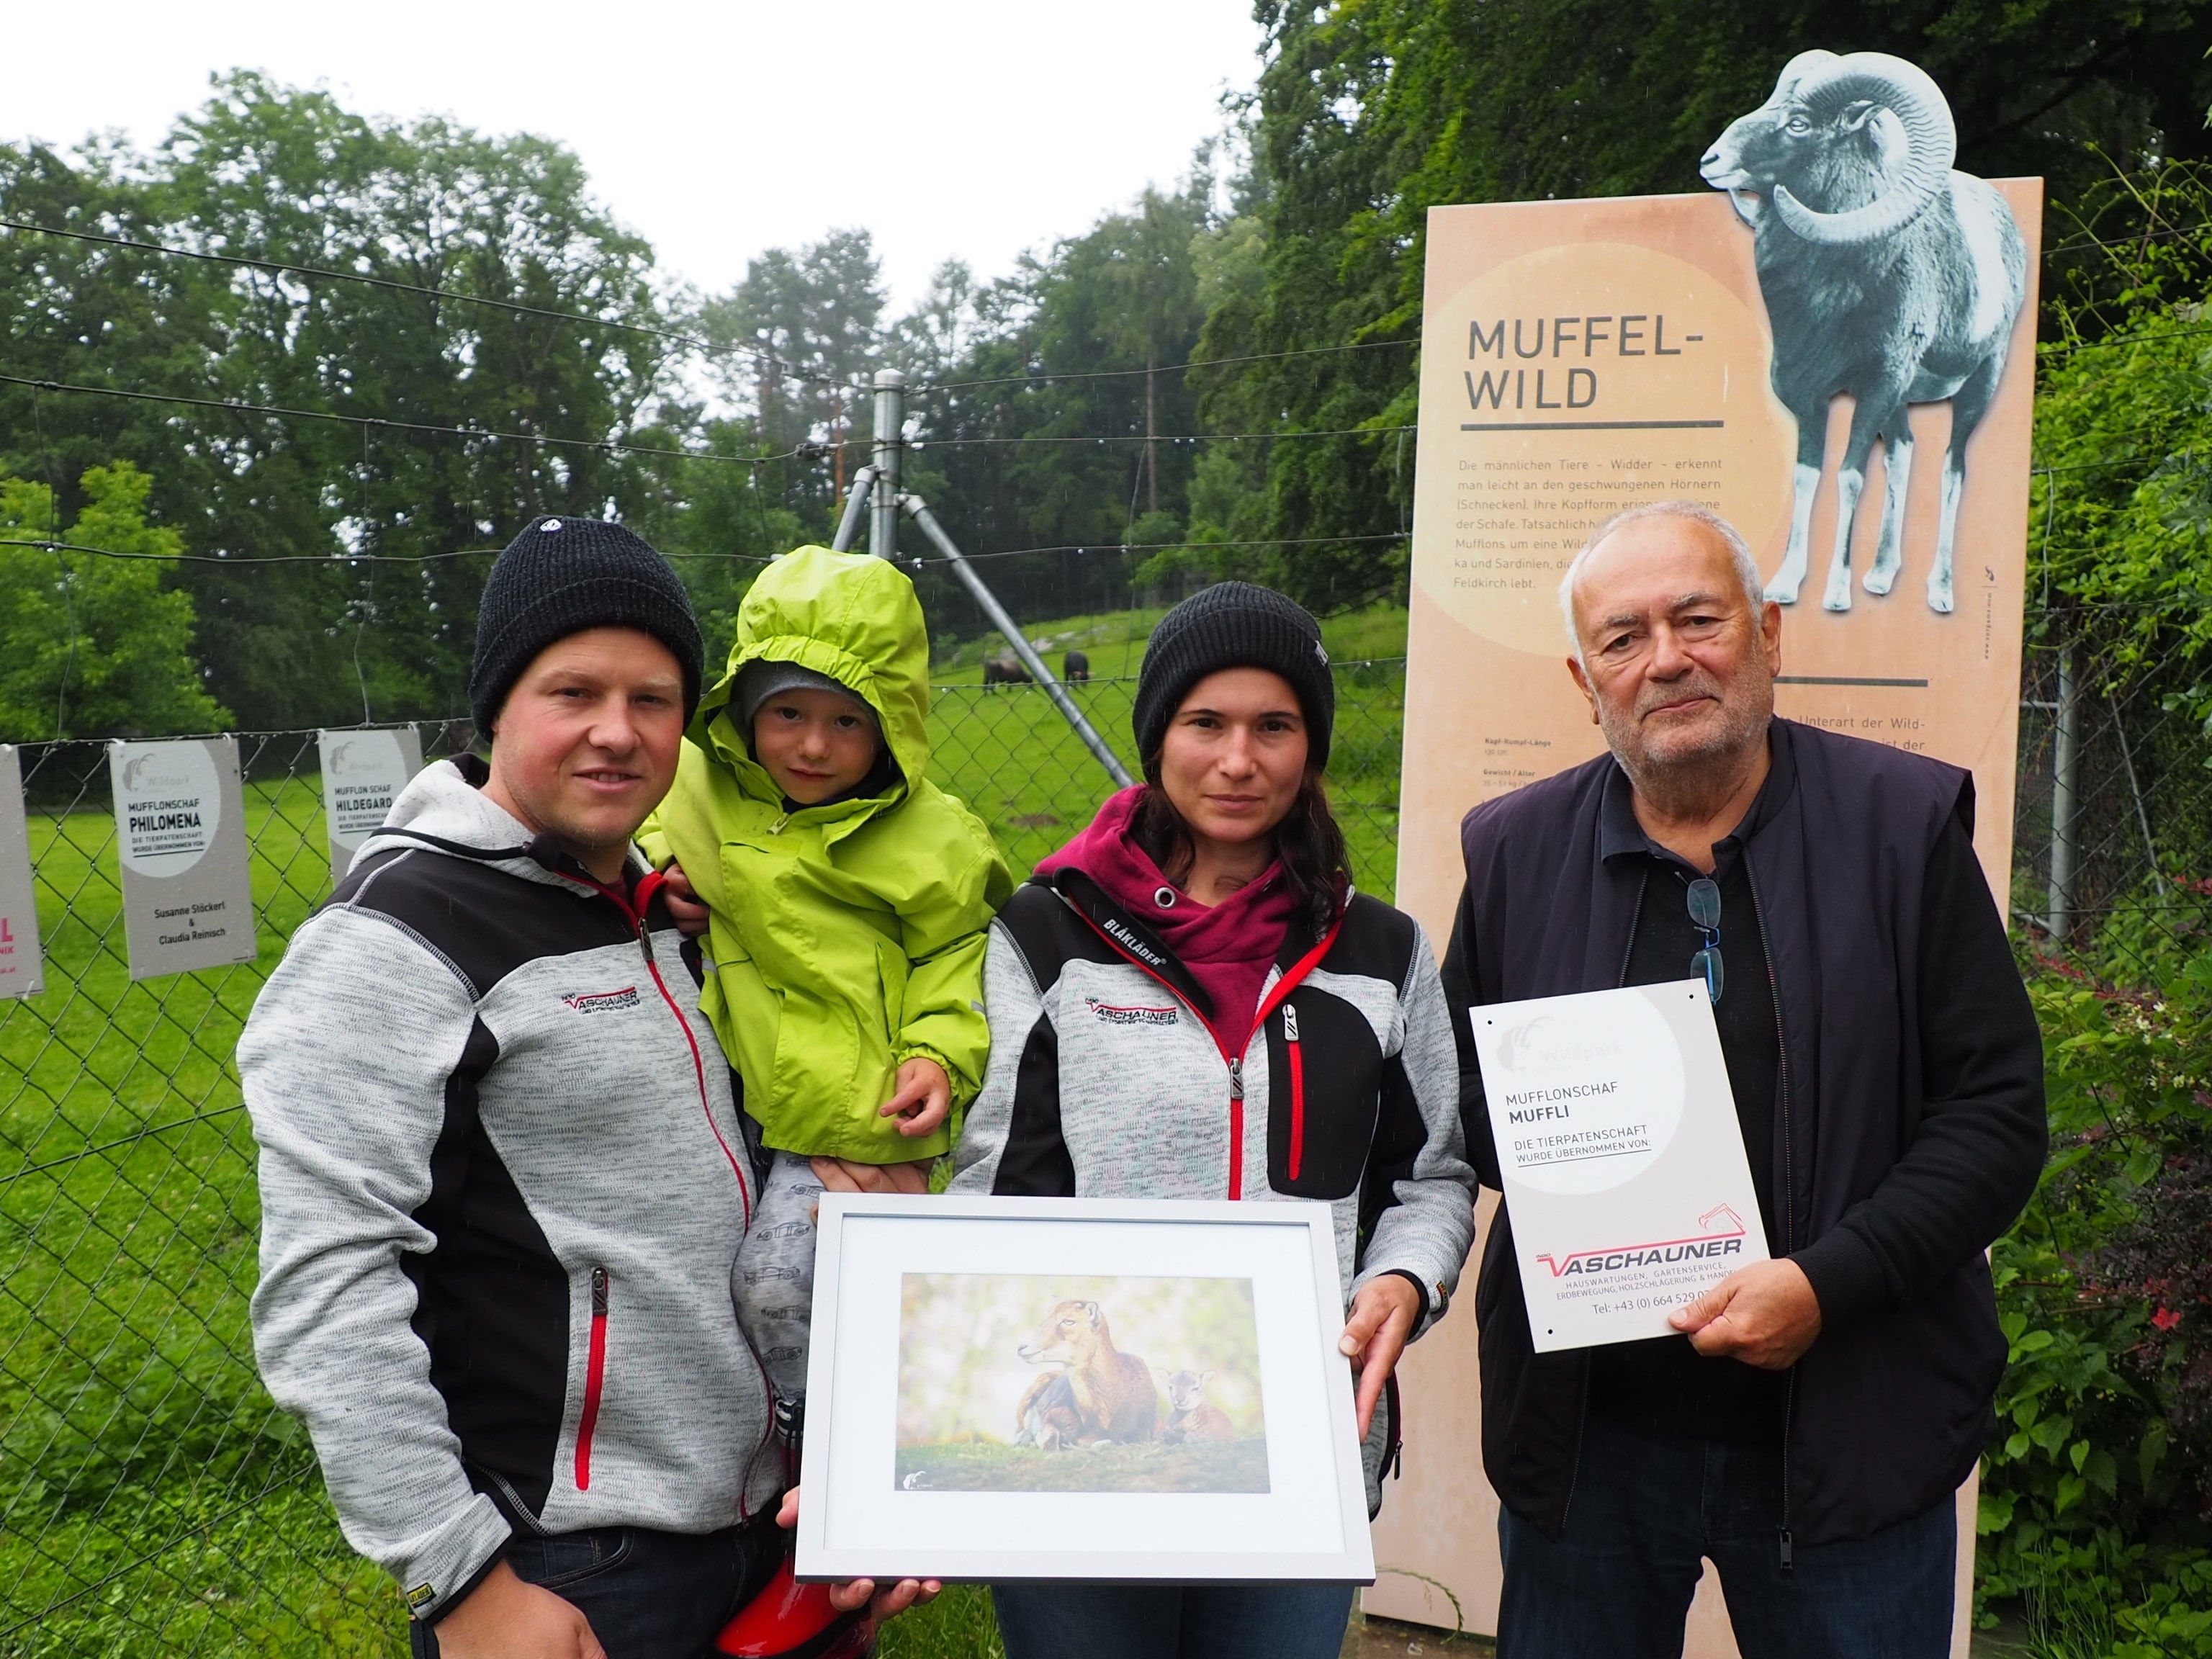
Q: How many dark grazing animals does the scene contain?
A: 2